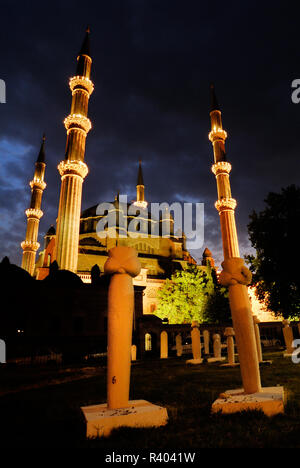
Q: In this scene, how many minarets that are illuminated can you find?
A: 4